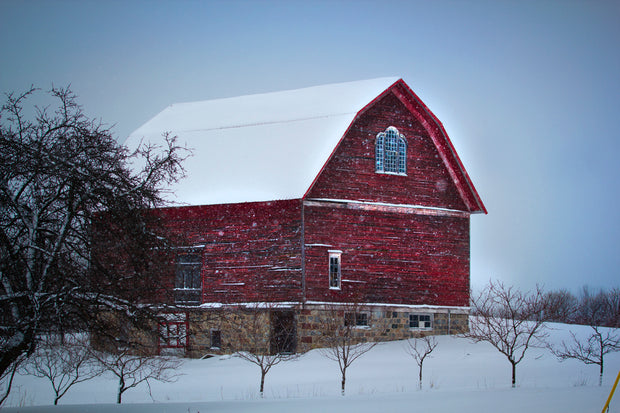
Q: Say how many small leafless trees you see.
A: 7